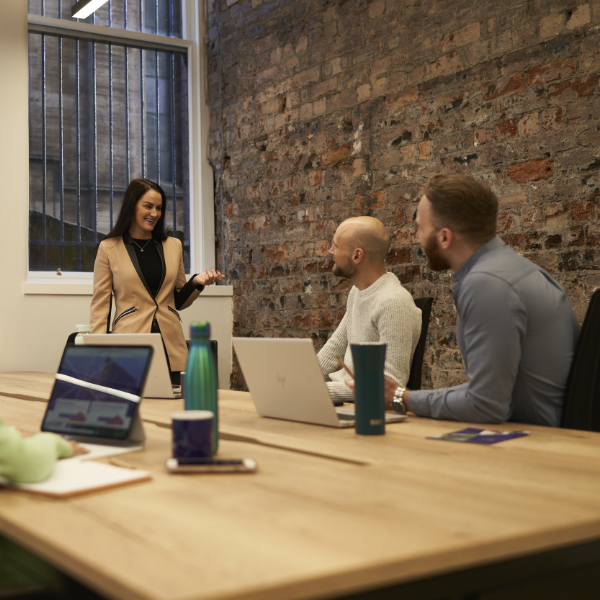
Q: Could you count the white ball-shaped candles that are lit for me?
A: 0